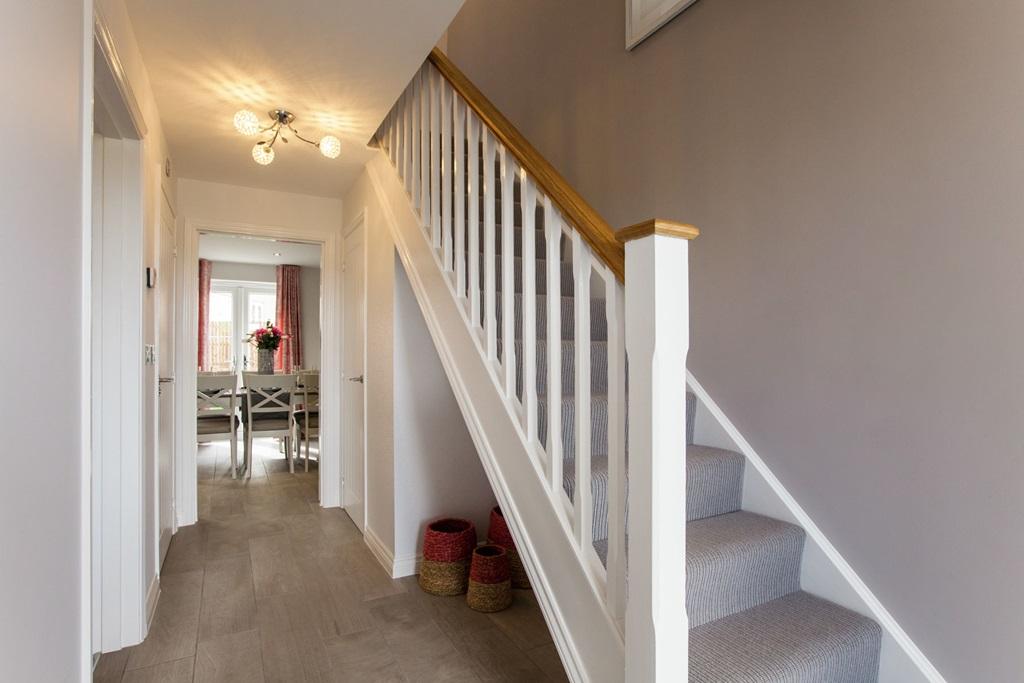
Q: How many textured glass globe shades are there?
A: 3